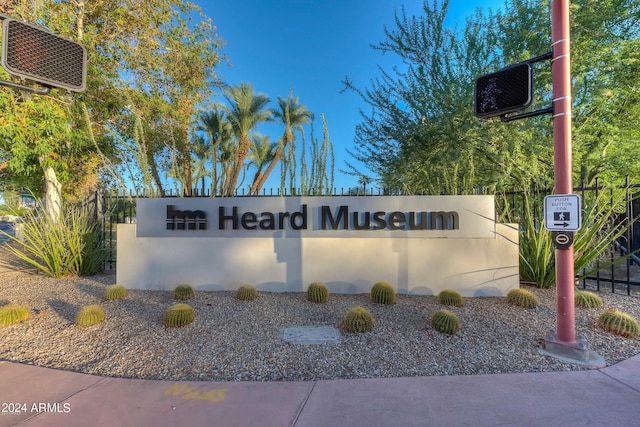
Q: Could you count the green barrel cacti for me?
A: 14